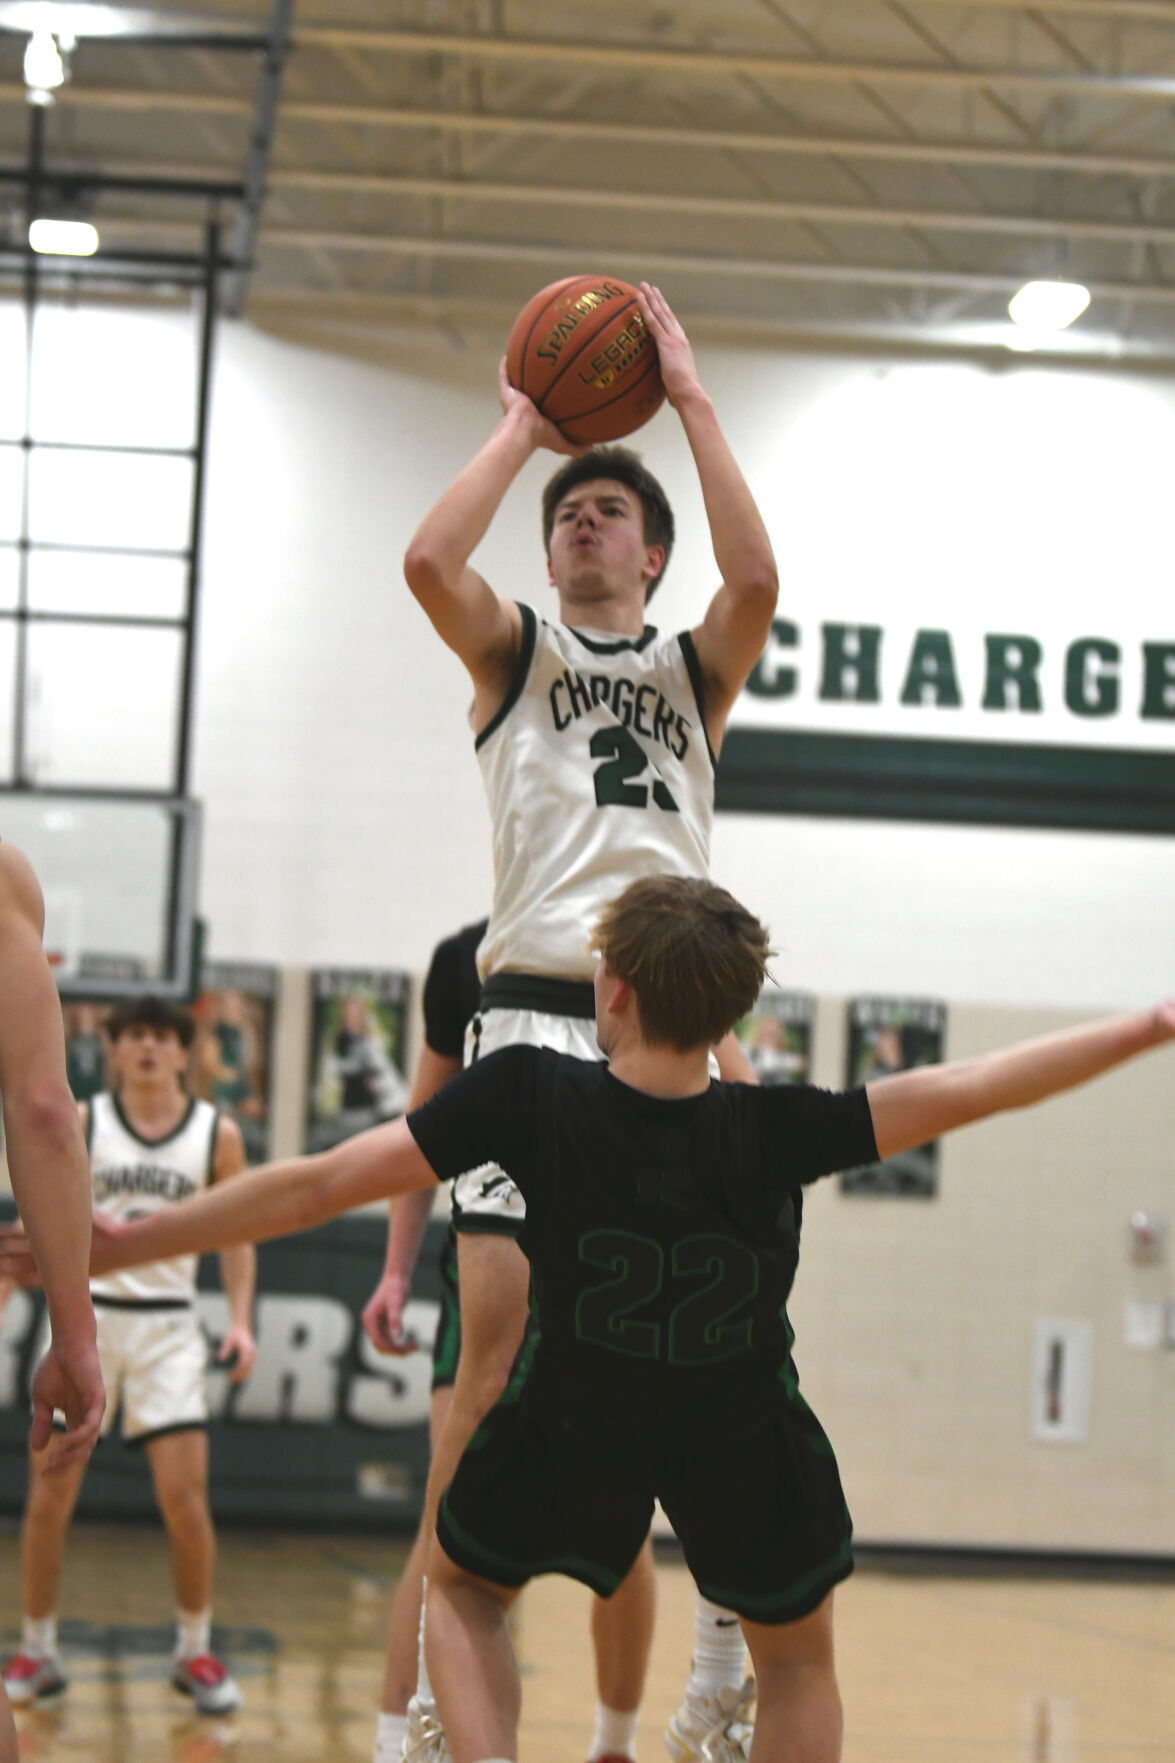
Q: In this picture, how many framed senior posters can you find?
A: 5